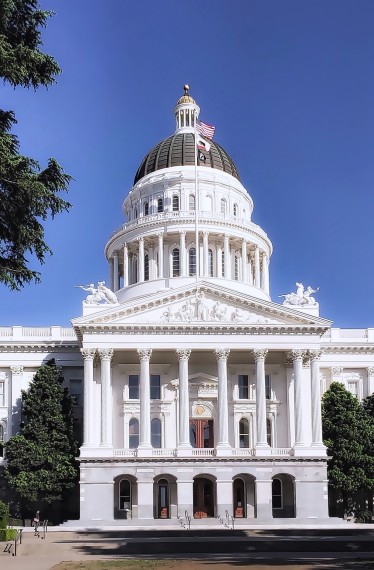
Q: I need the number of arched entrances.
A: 5